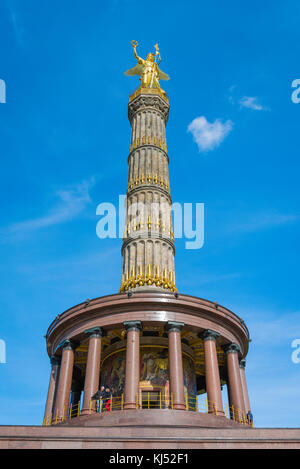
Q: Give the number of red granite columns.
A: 8